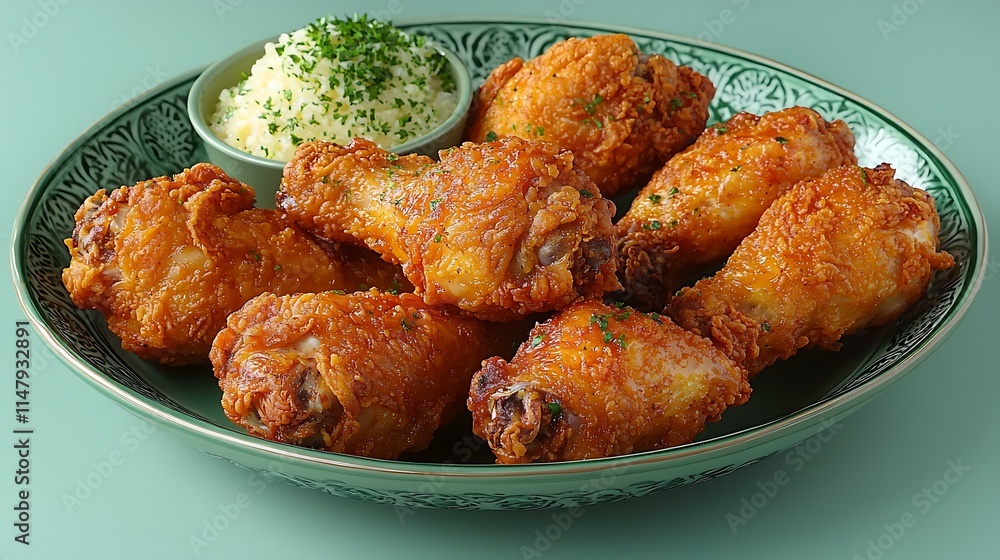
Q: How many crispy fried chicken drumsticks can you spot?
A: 7